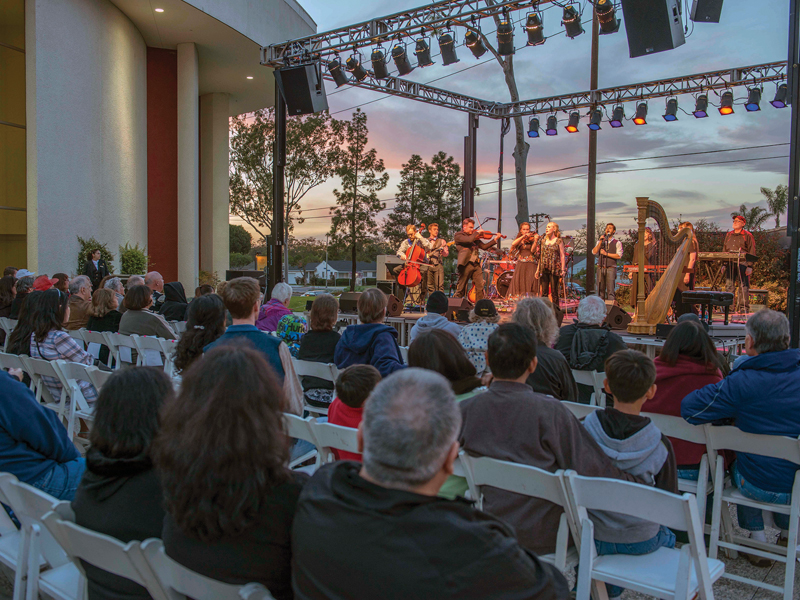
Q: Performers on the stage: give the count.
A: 9